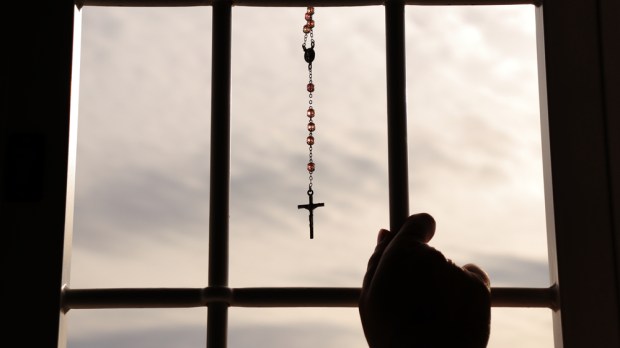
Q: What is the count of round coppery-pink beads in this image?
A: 9